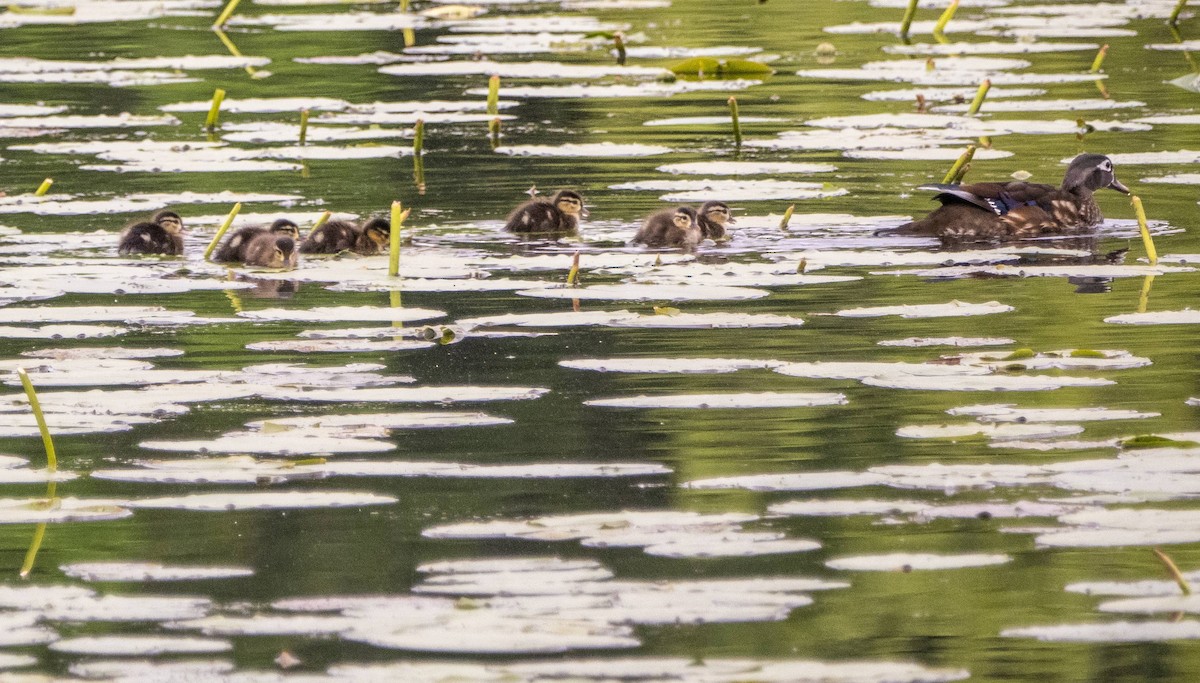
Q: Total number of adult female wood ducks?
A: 1